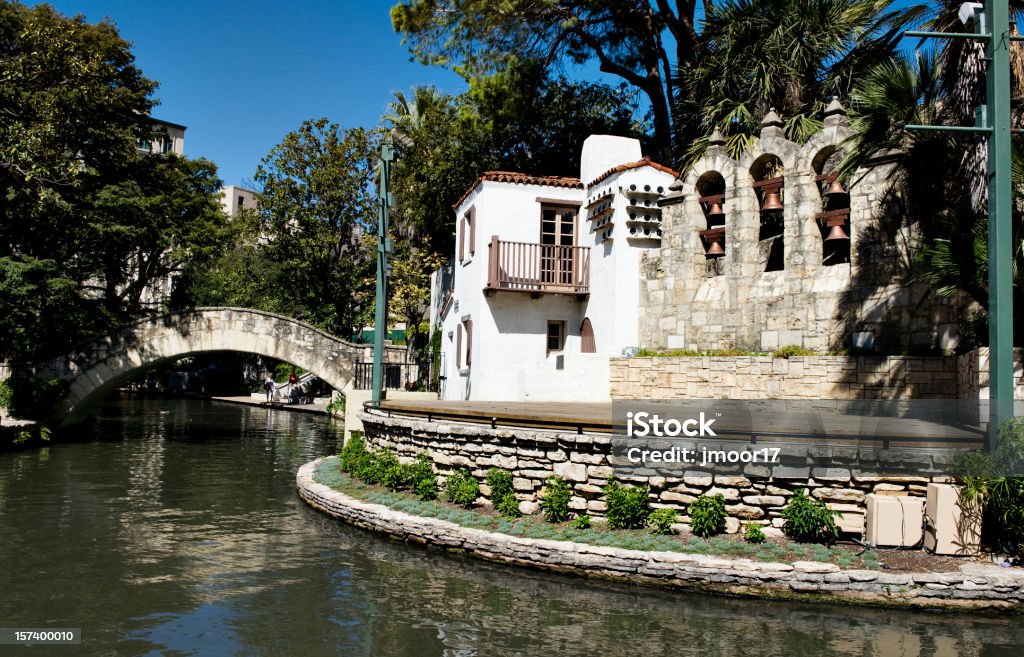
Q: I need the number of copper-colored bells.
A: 5